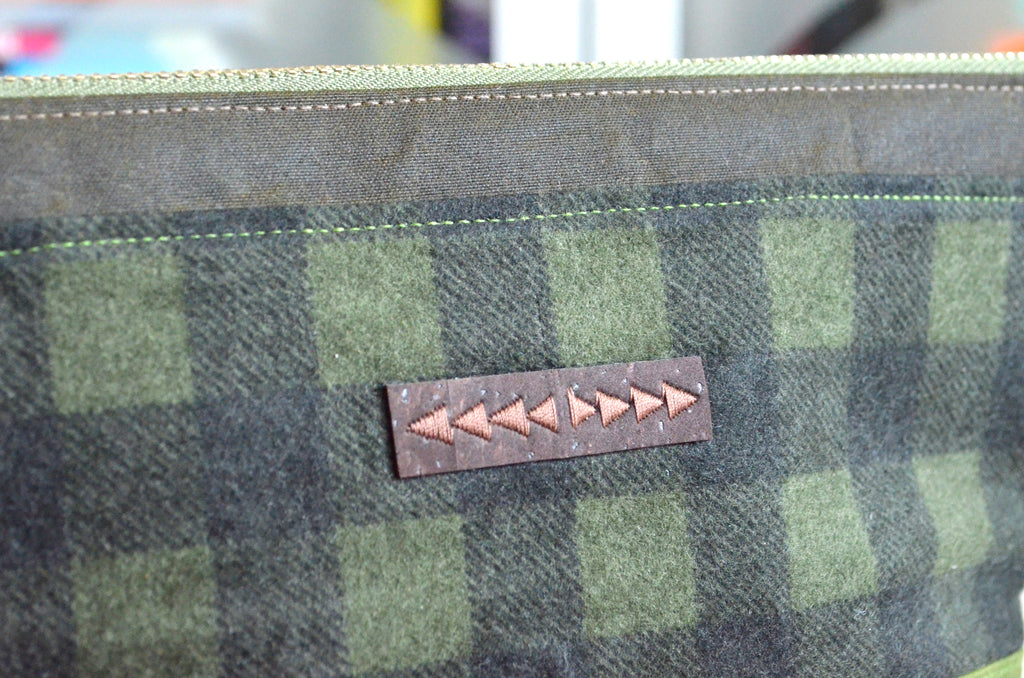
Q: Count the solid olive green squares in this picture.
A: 10